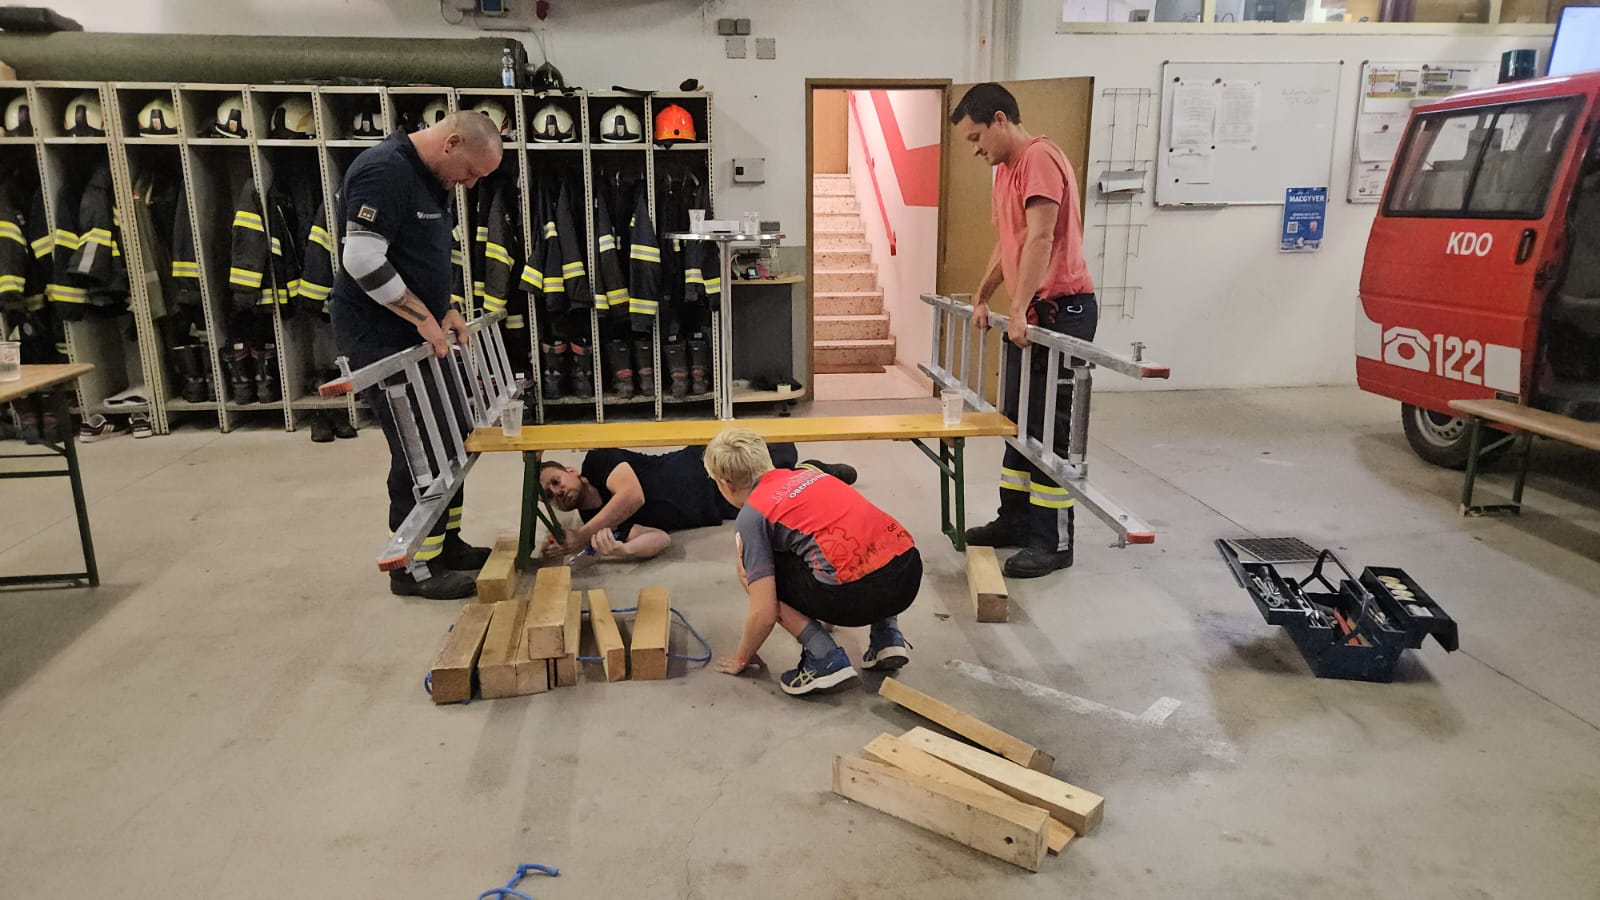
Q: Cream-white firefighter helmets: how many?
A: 10